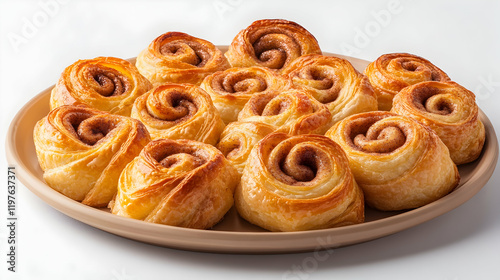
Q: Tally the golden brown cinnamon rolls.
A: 14